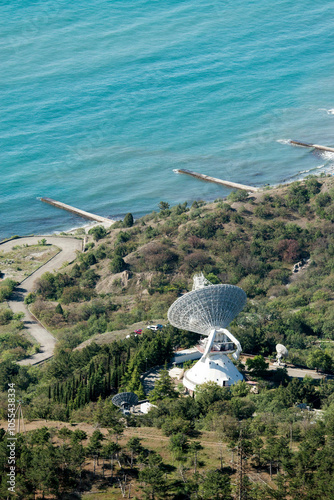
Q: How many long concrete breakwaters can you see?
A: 3